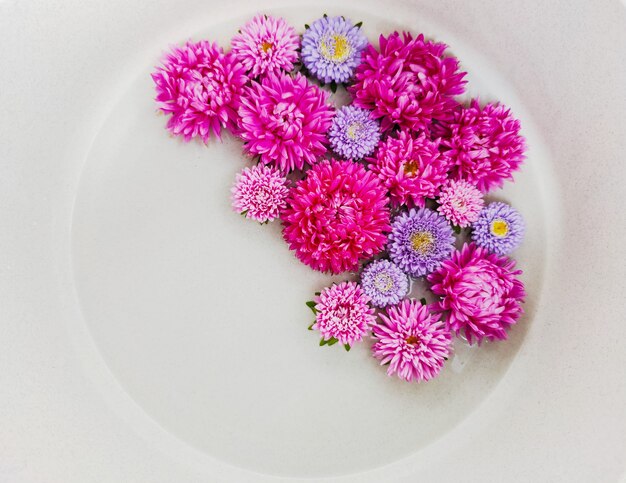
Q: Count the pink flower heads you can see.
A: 12